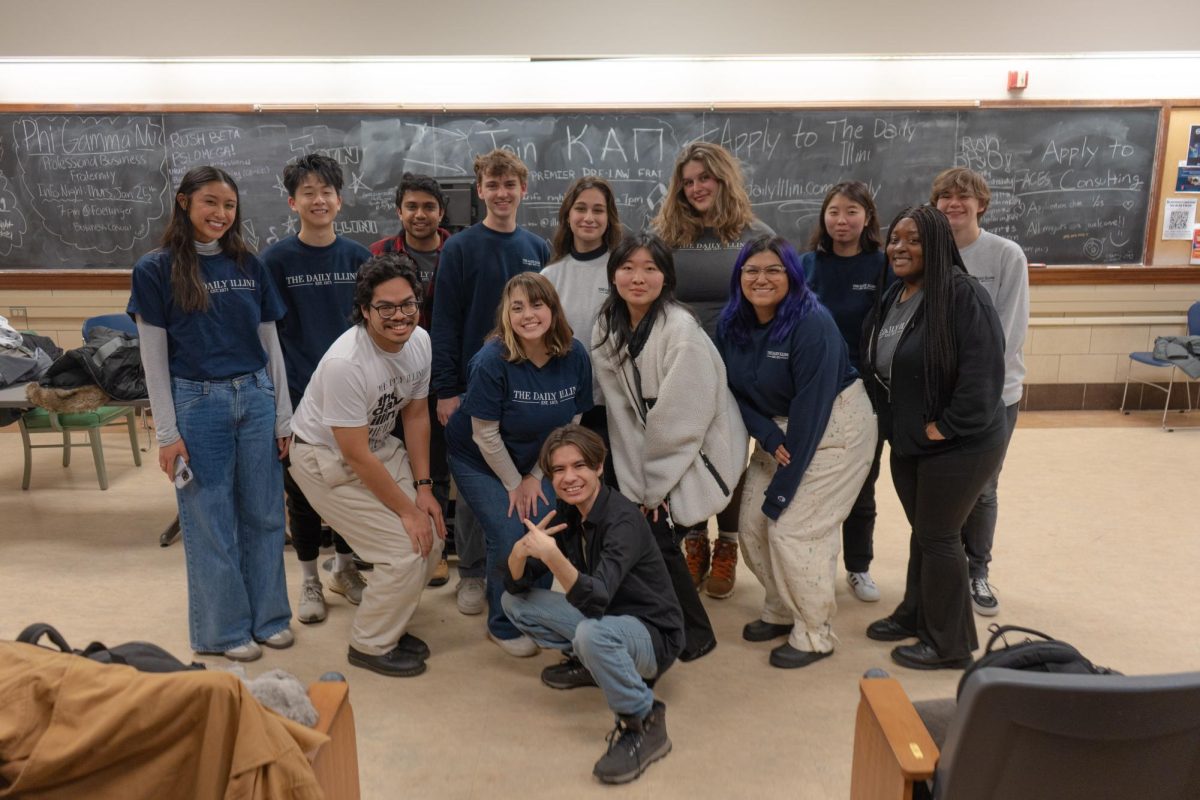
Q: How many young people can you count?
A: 14